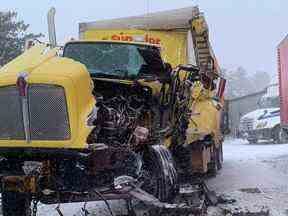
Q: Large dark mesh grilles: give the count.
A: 2